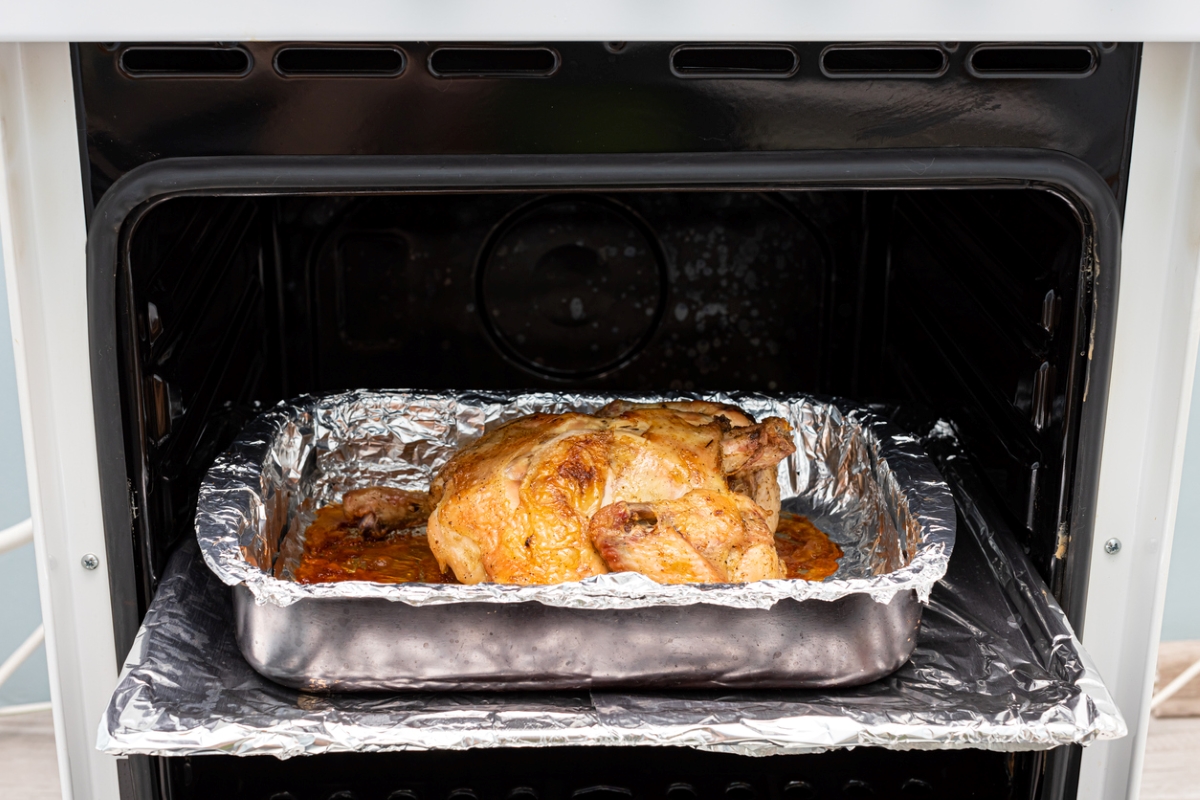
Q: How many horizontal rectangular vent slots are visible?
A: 6